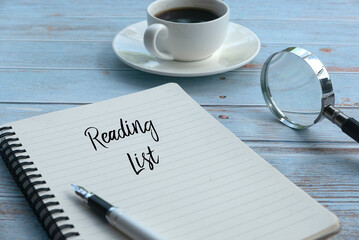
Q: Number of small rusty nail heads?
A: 3